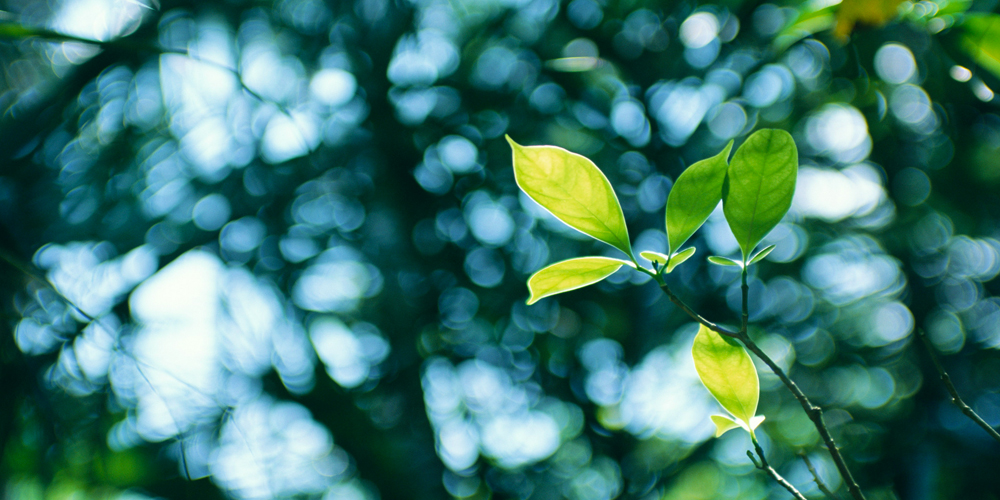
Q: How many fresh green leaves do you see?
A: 11